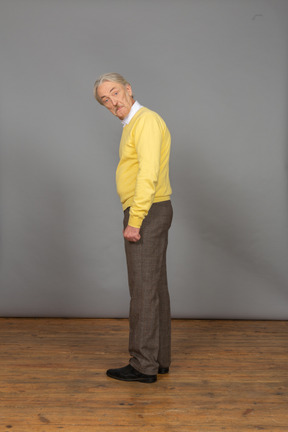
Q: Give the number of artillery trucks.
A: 0